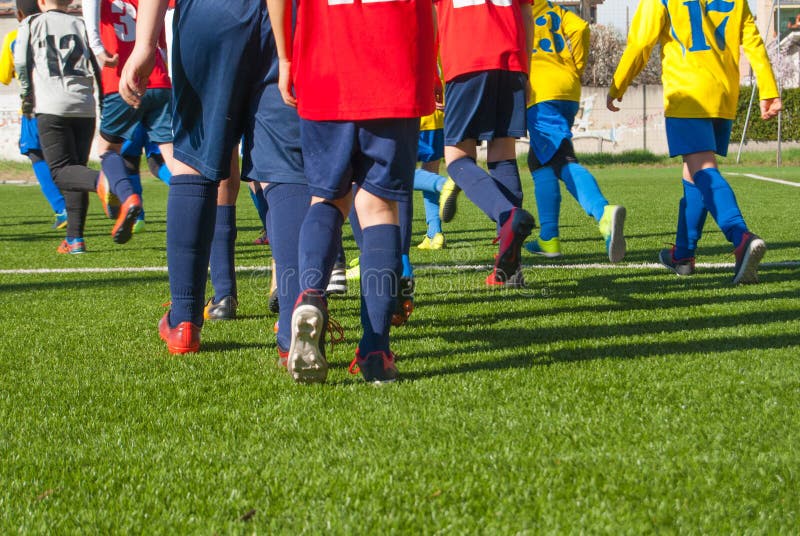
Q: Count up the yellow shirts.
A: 4